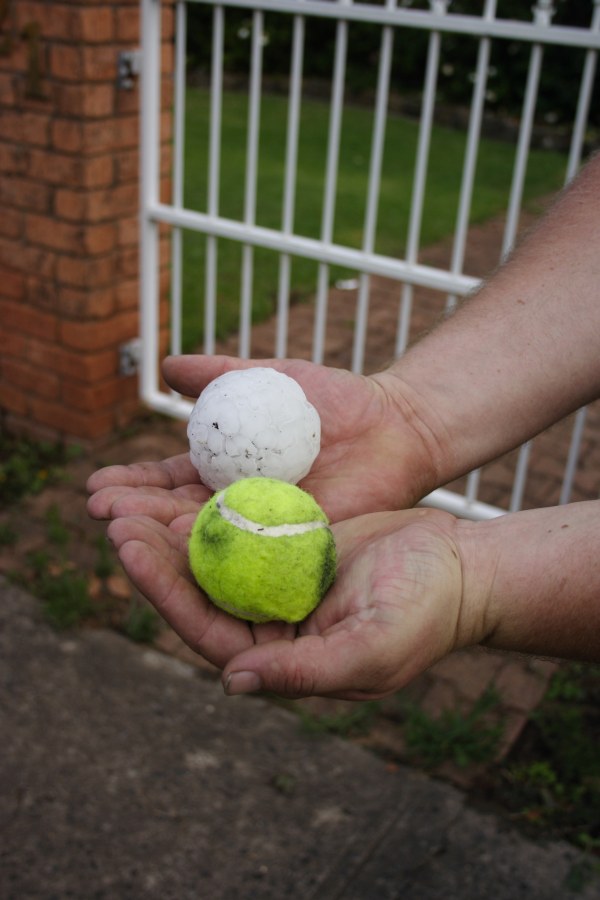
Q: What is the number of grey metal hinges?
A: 2